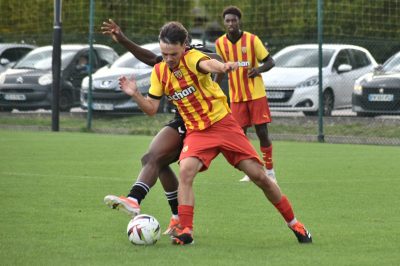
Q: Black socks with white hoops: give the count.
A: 2